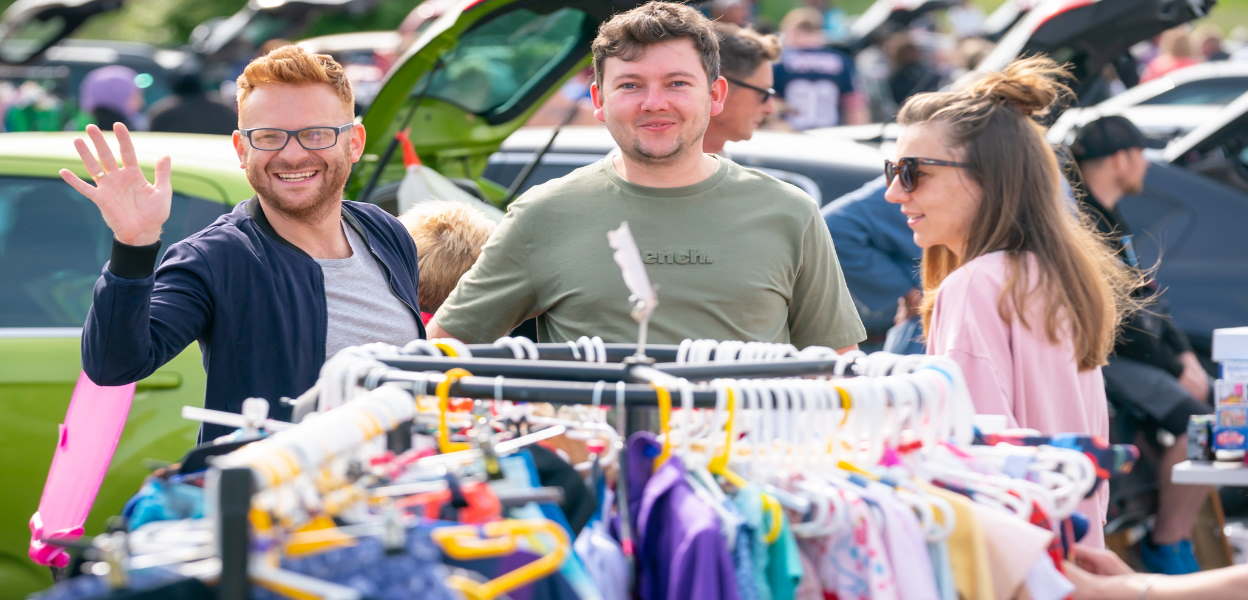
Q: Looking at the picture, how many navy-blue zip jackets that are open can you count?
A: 1